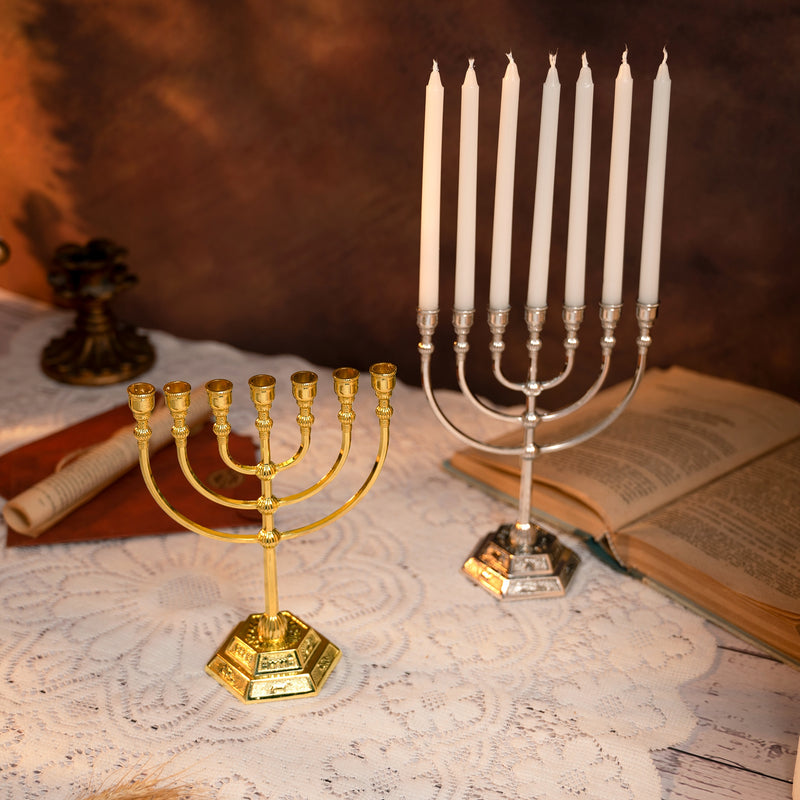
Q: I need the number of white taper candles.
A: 7